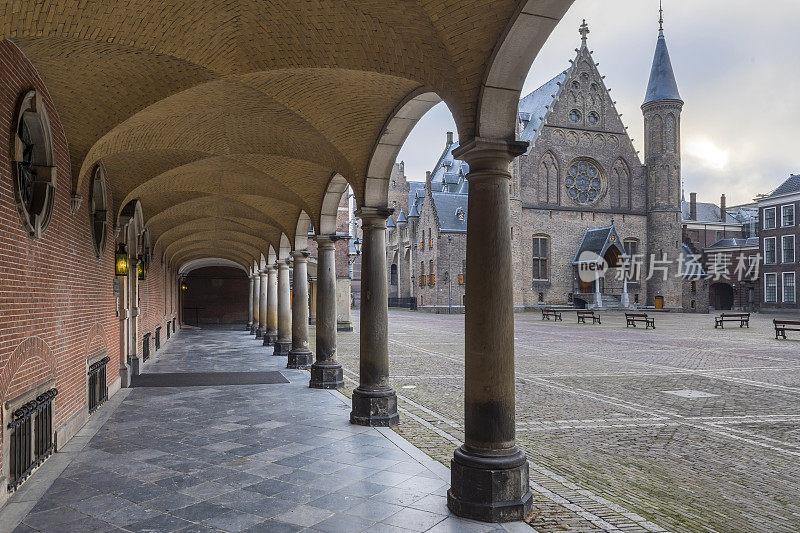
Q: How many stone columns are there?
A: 9